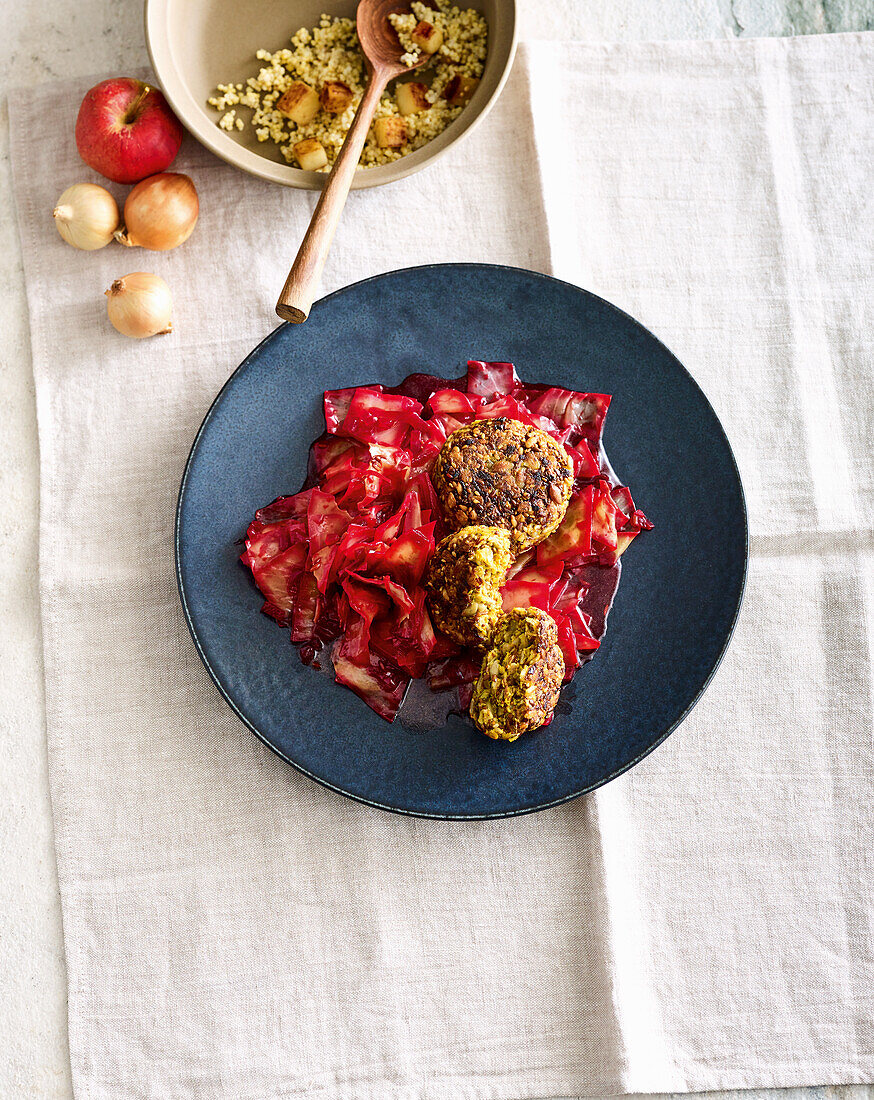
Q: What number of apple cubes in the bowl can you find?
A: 7